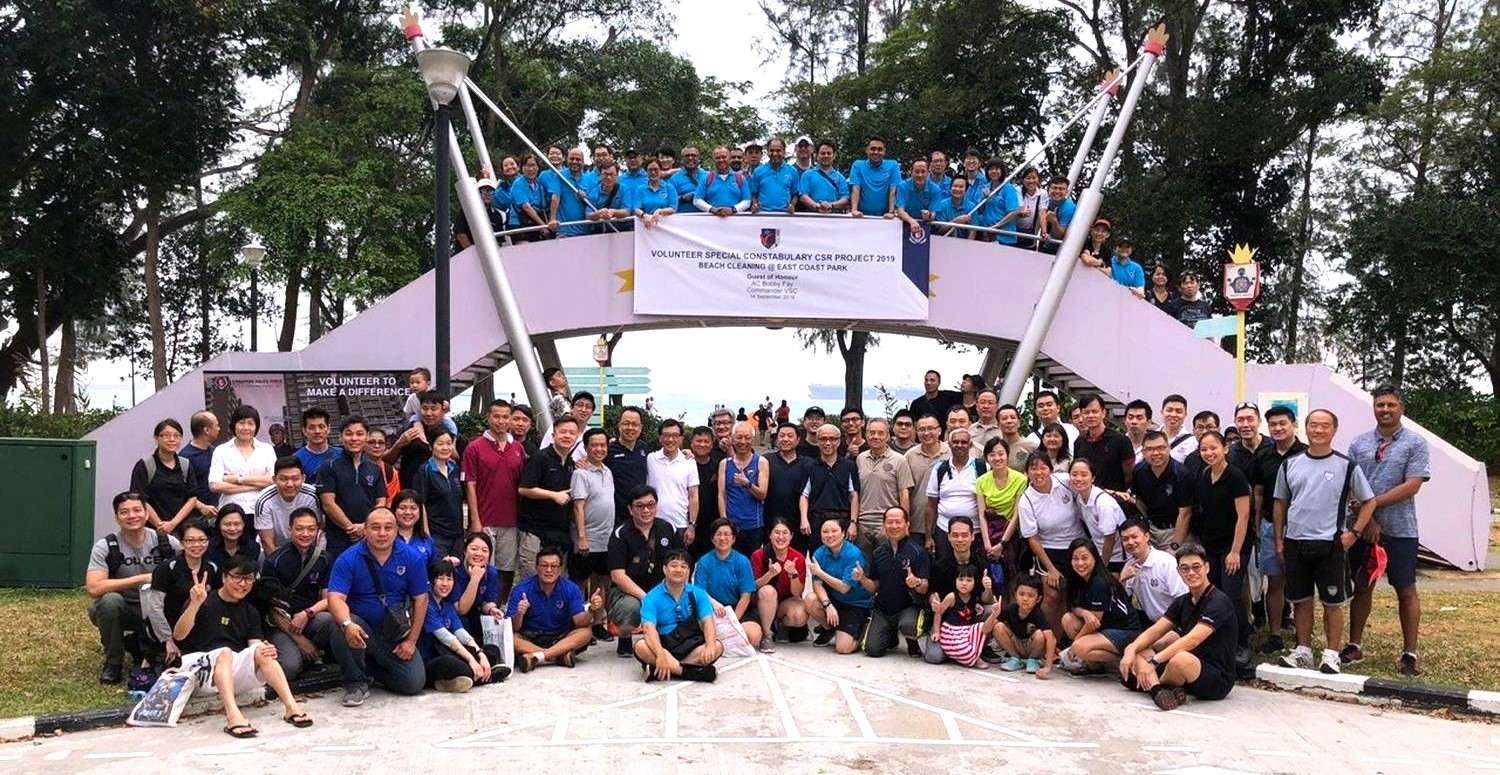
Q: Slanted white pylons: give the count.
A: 4